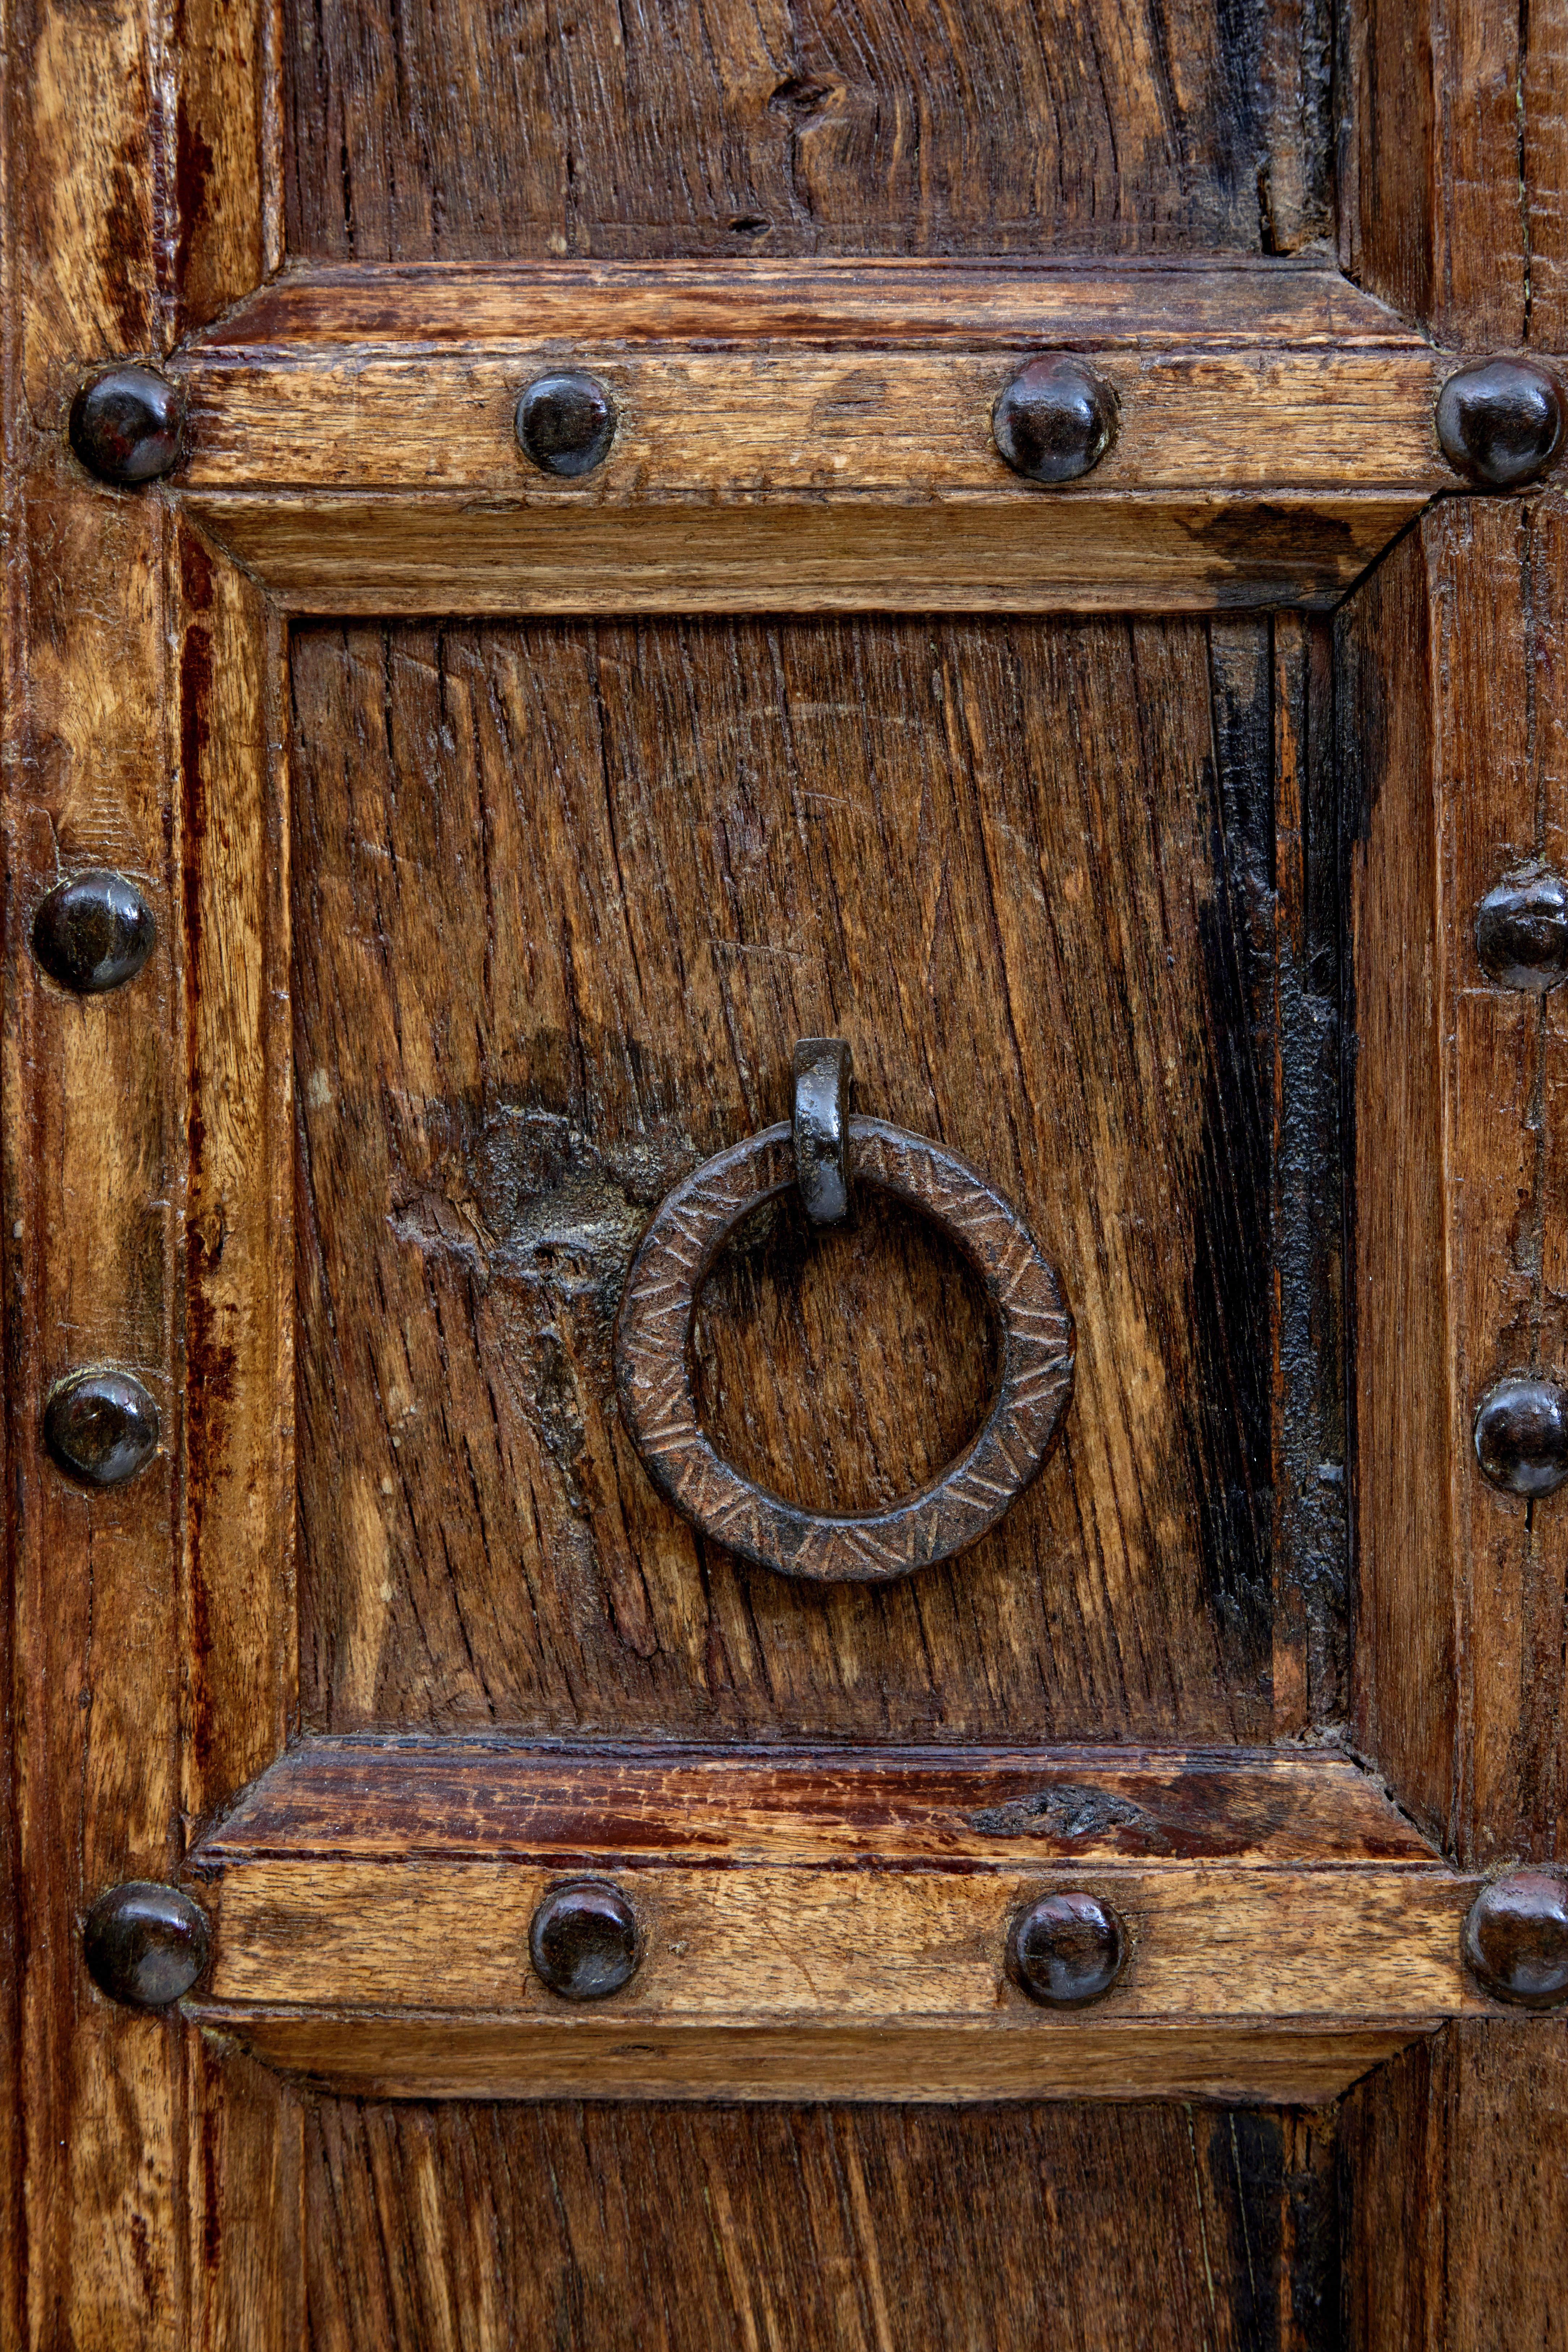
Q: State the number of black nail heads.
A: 12